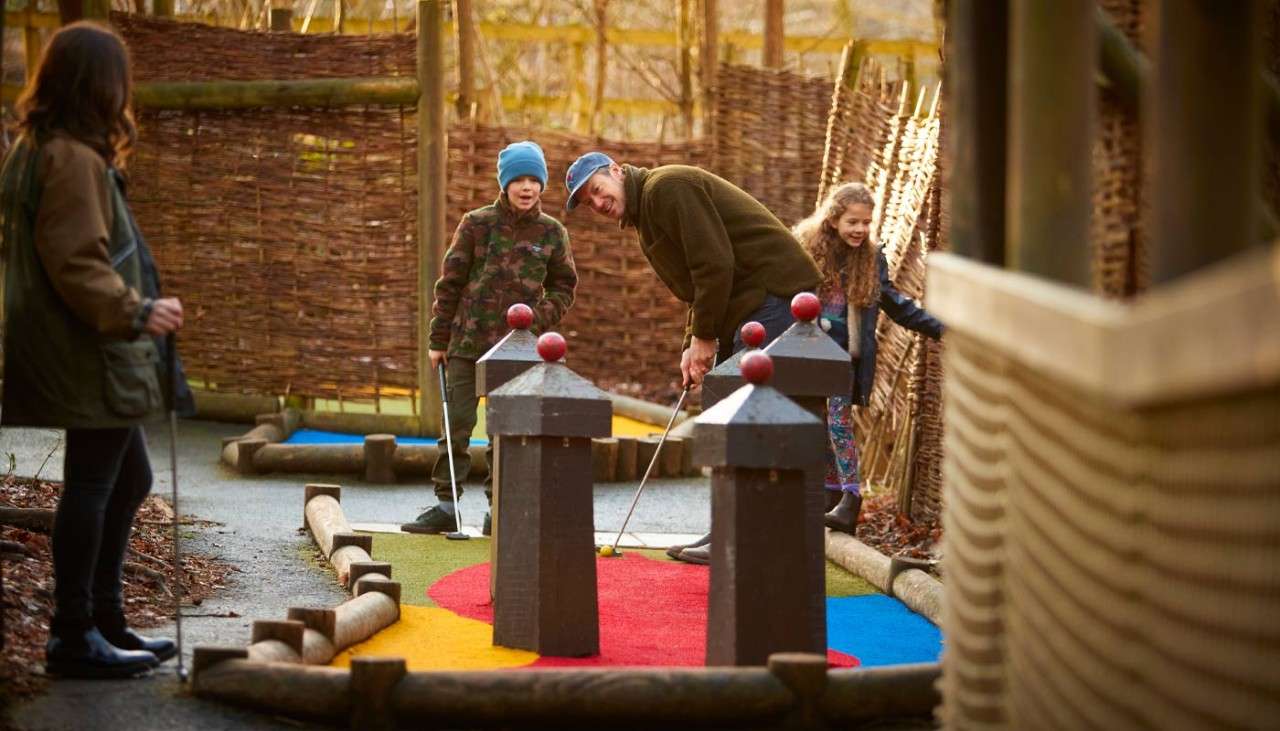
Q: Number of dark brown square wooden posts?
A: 5